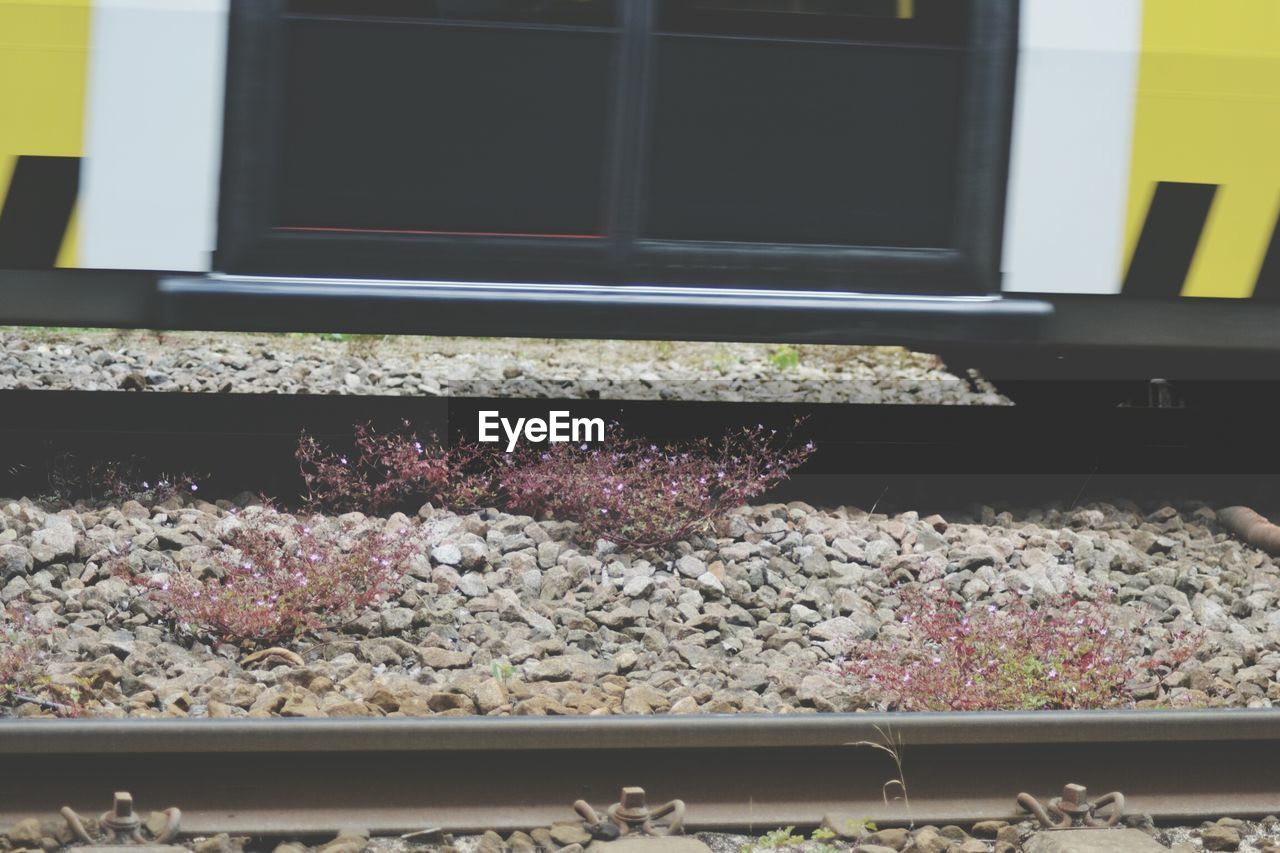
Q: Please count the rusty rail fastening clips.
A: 3